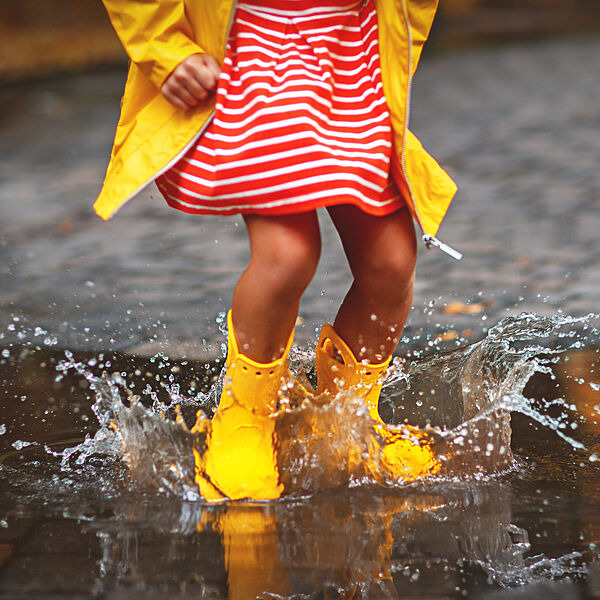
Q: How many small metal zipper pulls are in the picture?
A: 1